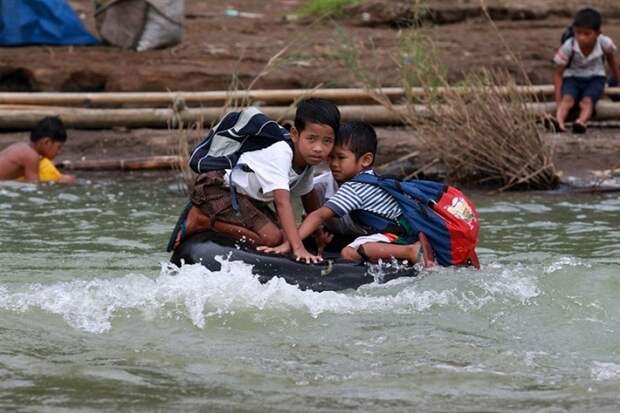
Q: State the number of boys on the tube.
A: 2